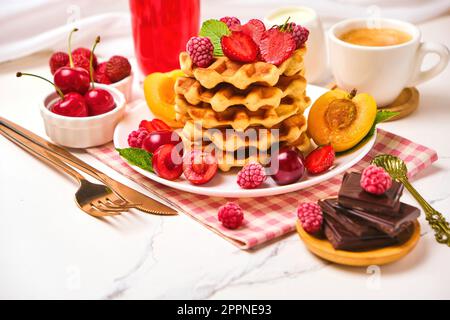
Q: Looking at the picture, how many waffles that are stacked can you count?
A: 5